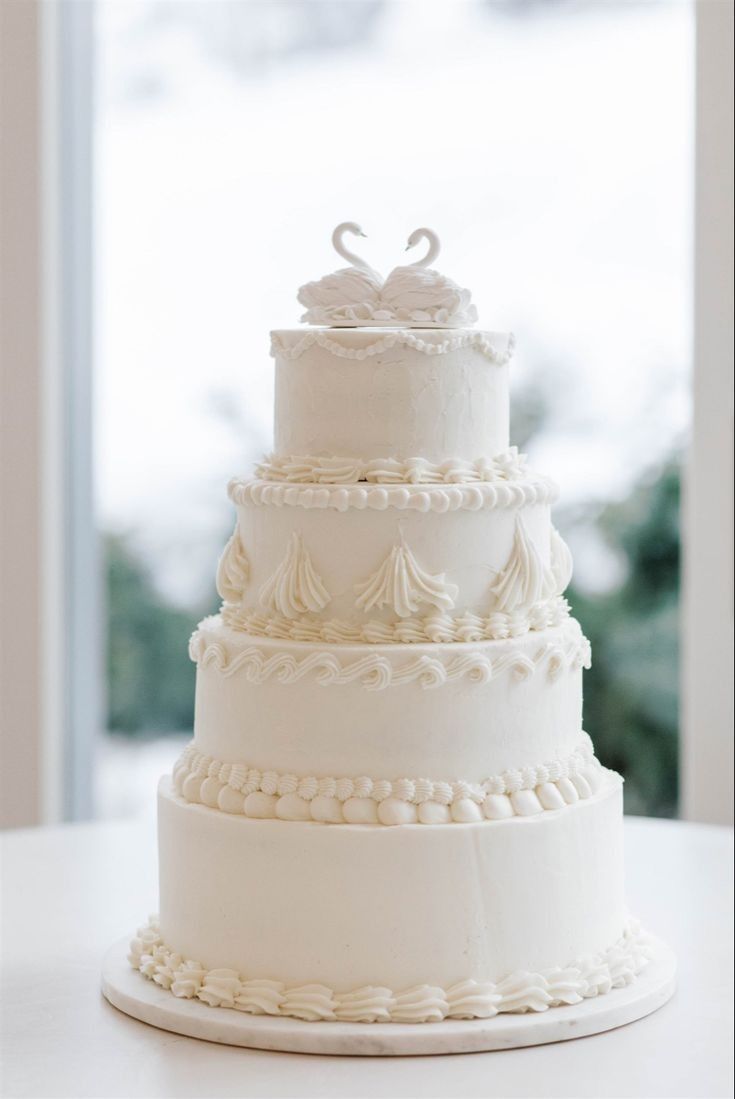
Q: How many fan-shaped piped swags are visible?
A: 5